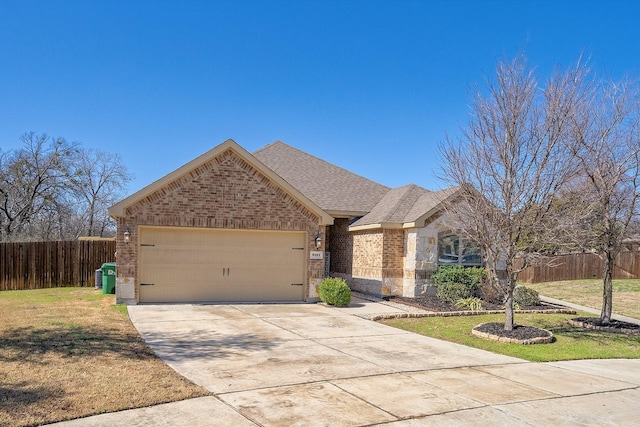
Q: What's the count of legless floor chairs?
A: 0